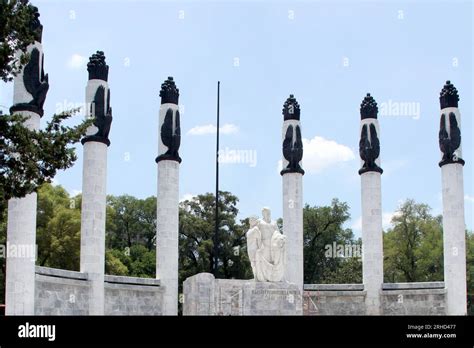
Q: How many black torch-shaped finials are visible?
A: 6